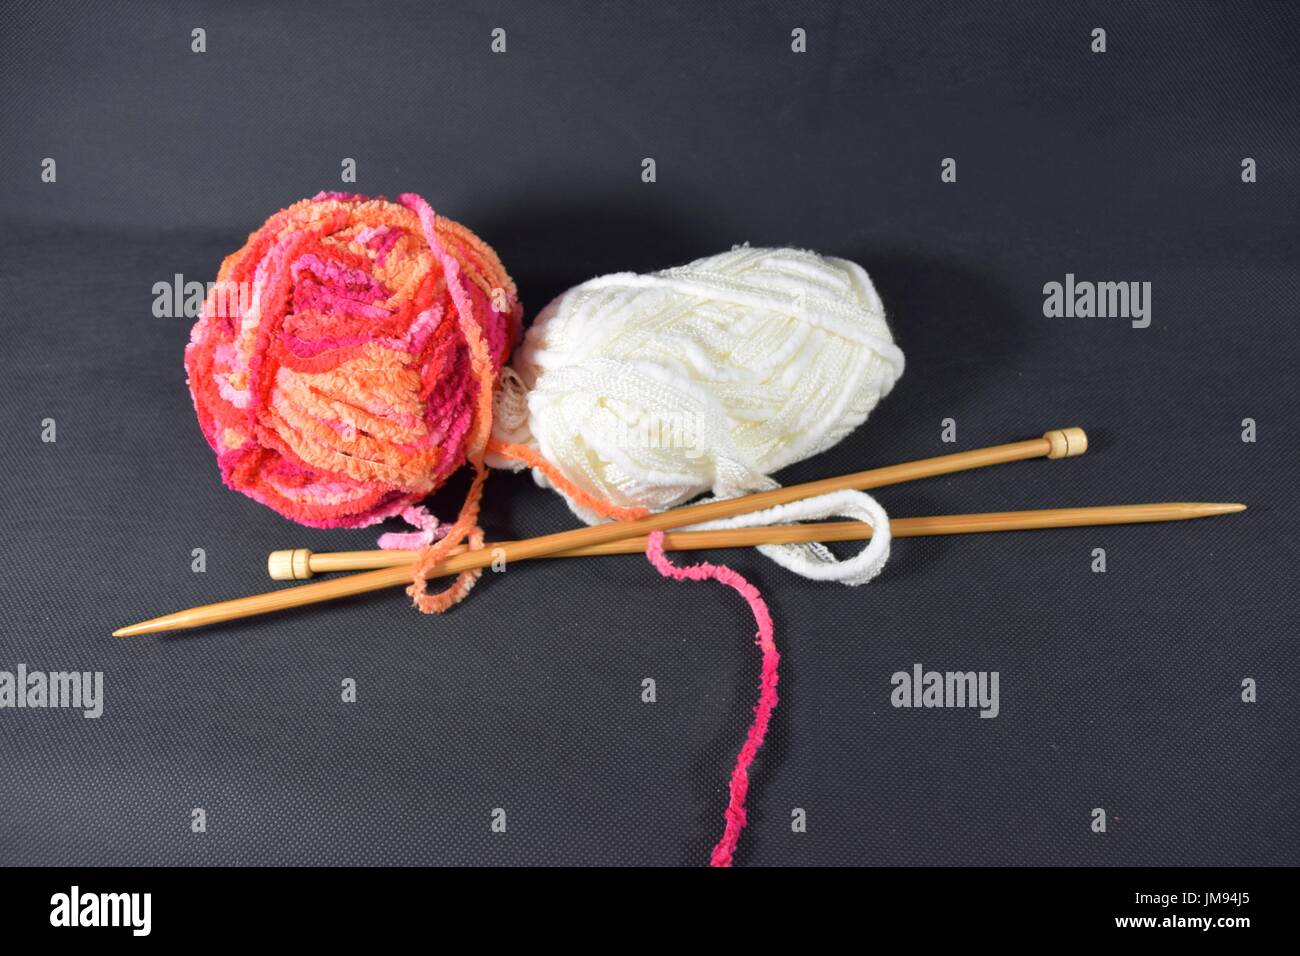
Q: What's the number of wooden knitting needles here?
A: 2